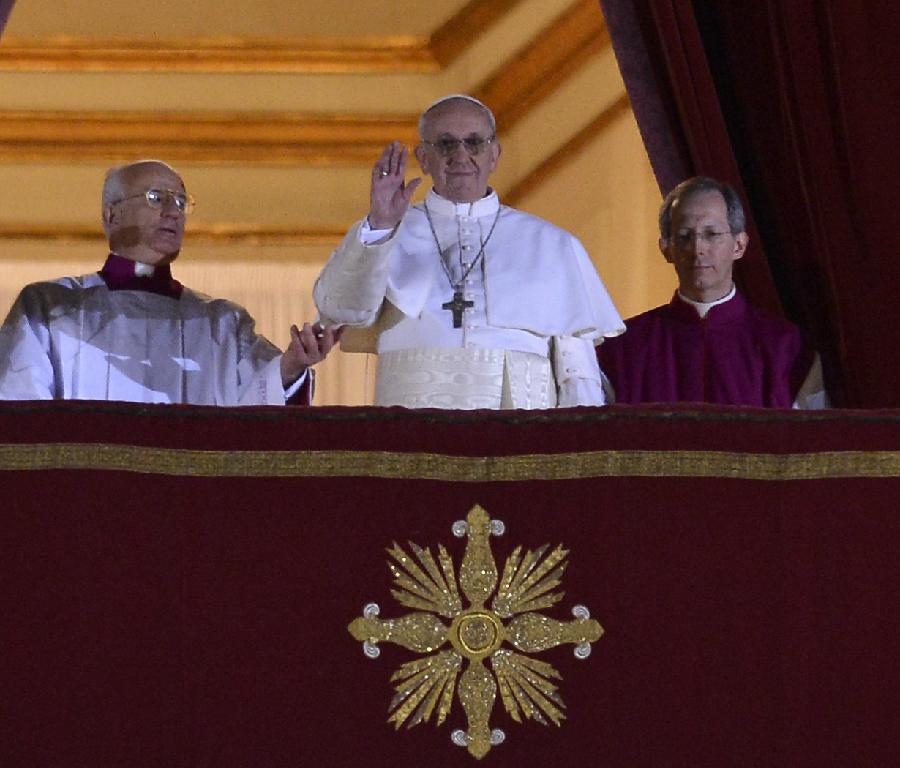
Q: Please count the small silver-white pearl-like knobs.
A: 8